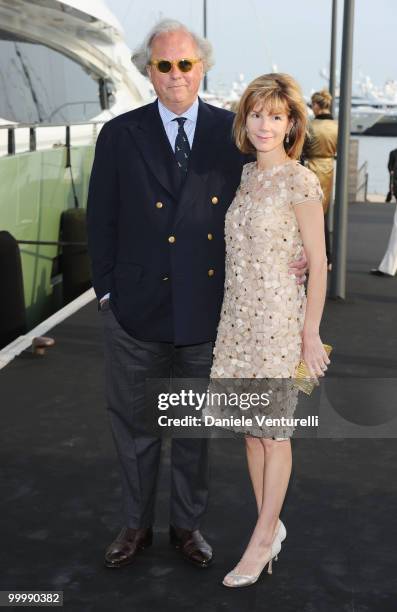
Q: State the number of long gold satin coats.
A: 1